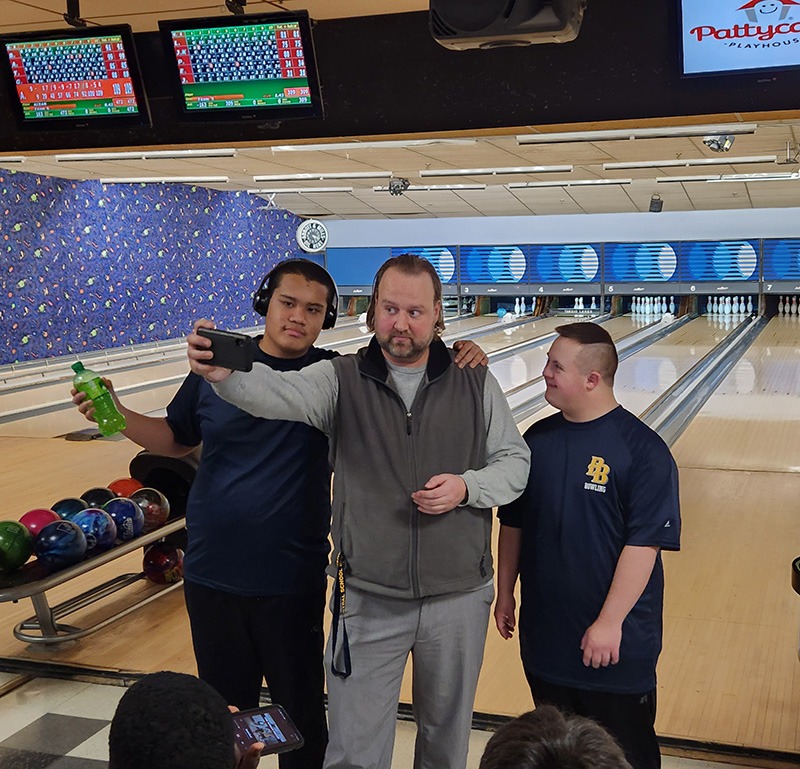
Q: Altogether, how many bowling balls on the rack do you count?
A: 10